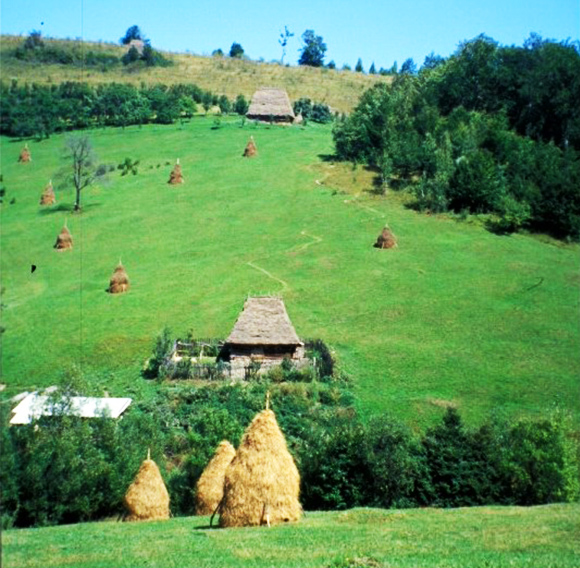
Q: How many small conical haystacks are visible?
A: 7